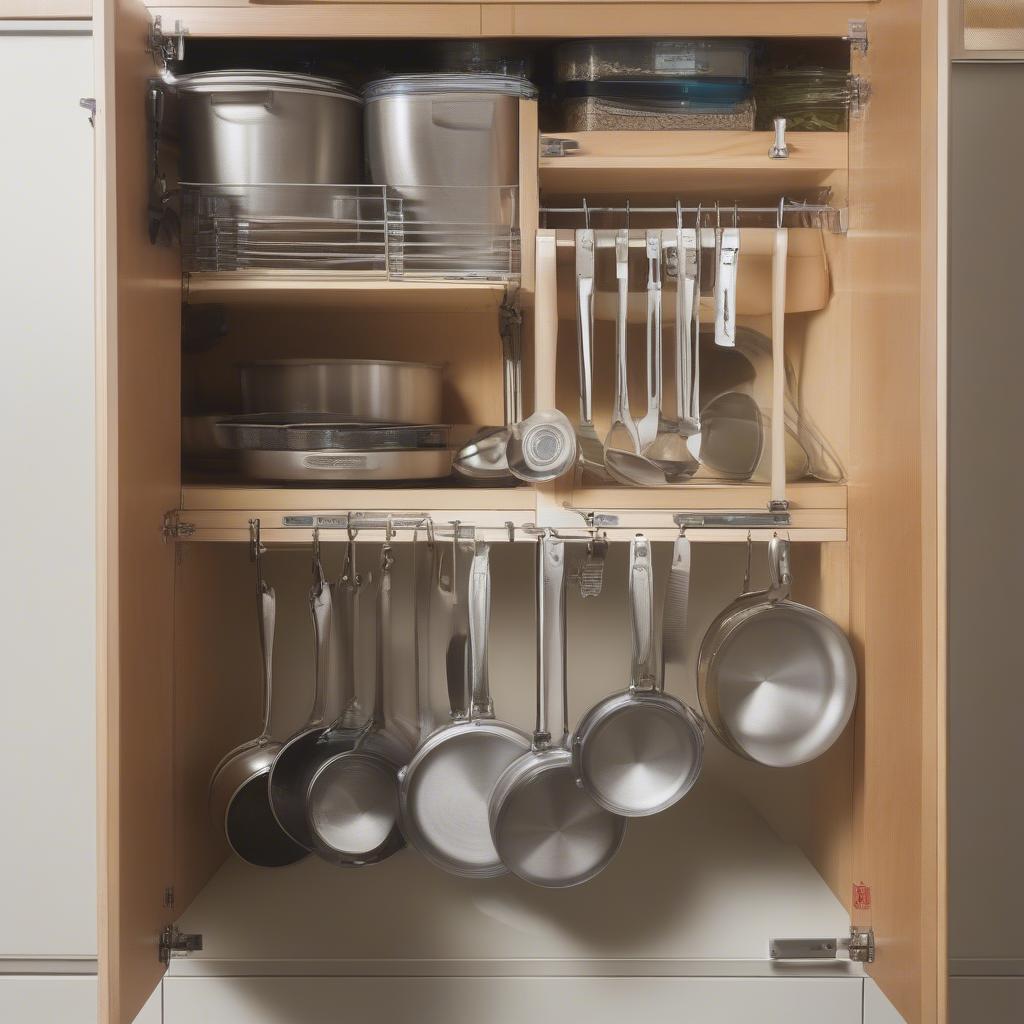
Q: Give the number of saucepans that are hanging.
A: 7